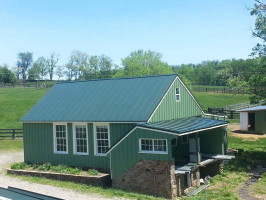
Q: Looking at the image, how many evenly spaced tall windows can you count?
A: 3